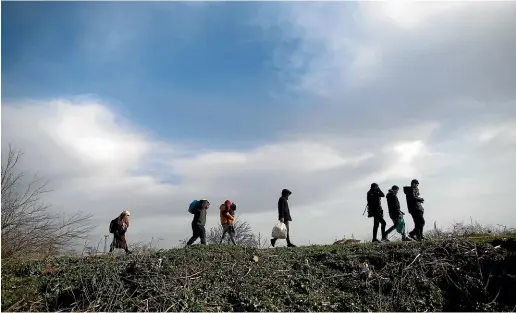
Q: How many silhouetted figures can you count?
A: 7